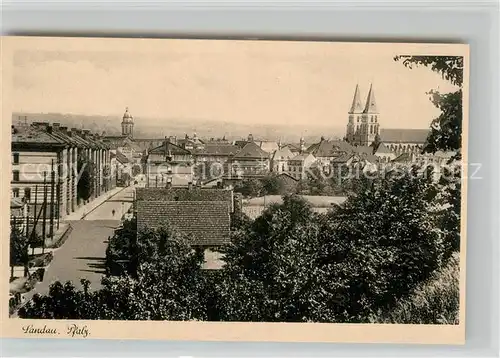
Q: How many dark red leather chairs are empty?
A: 0